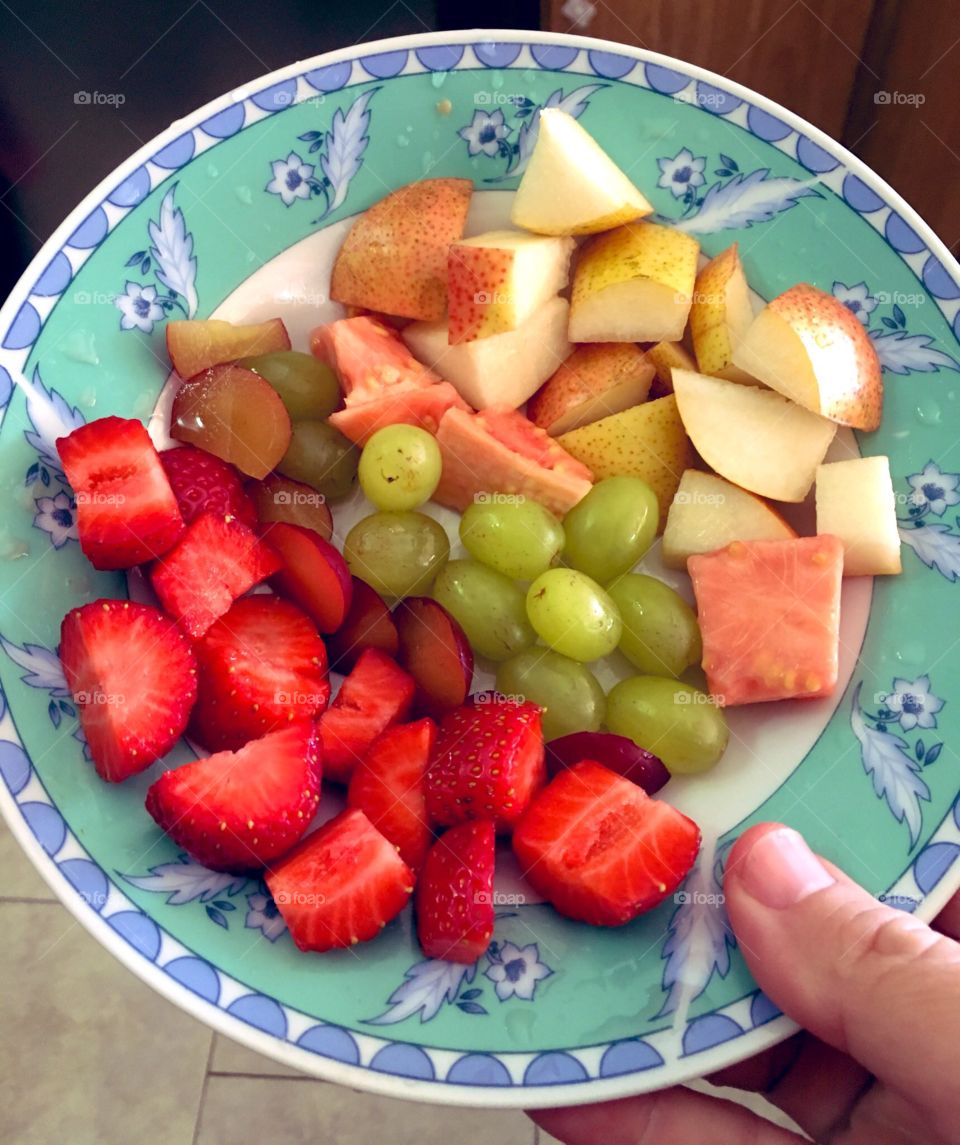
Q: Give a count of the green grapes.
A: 11